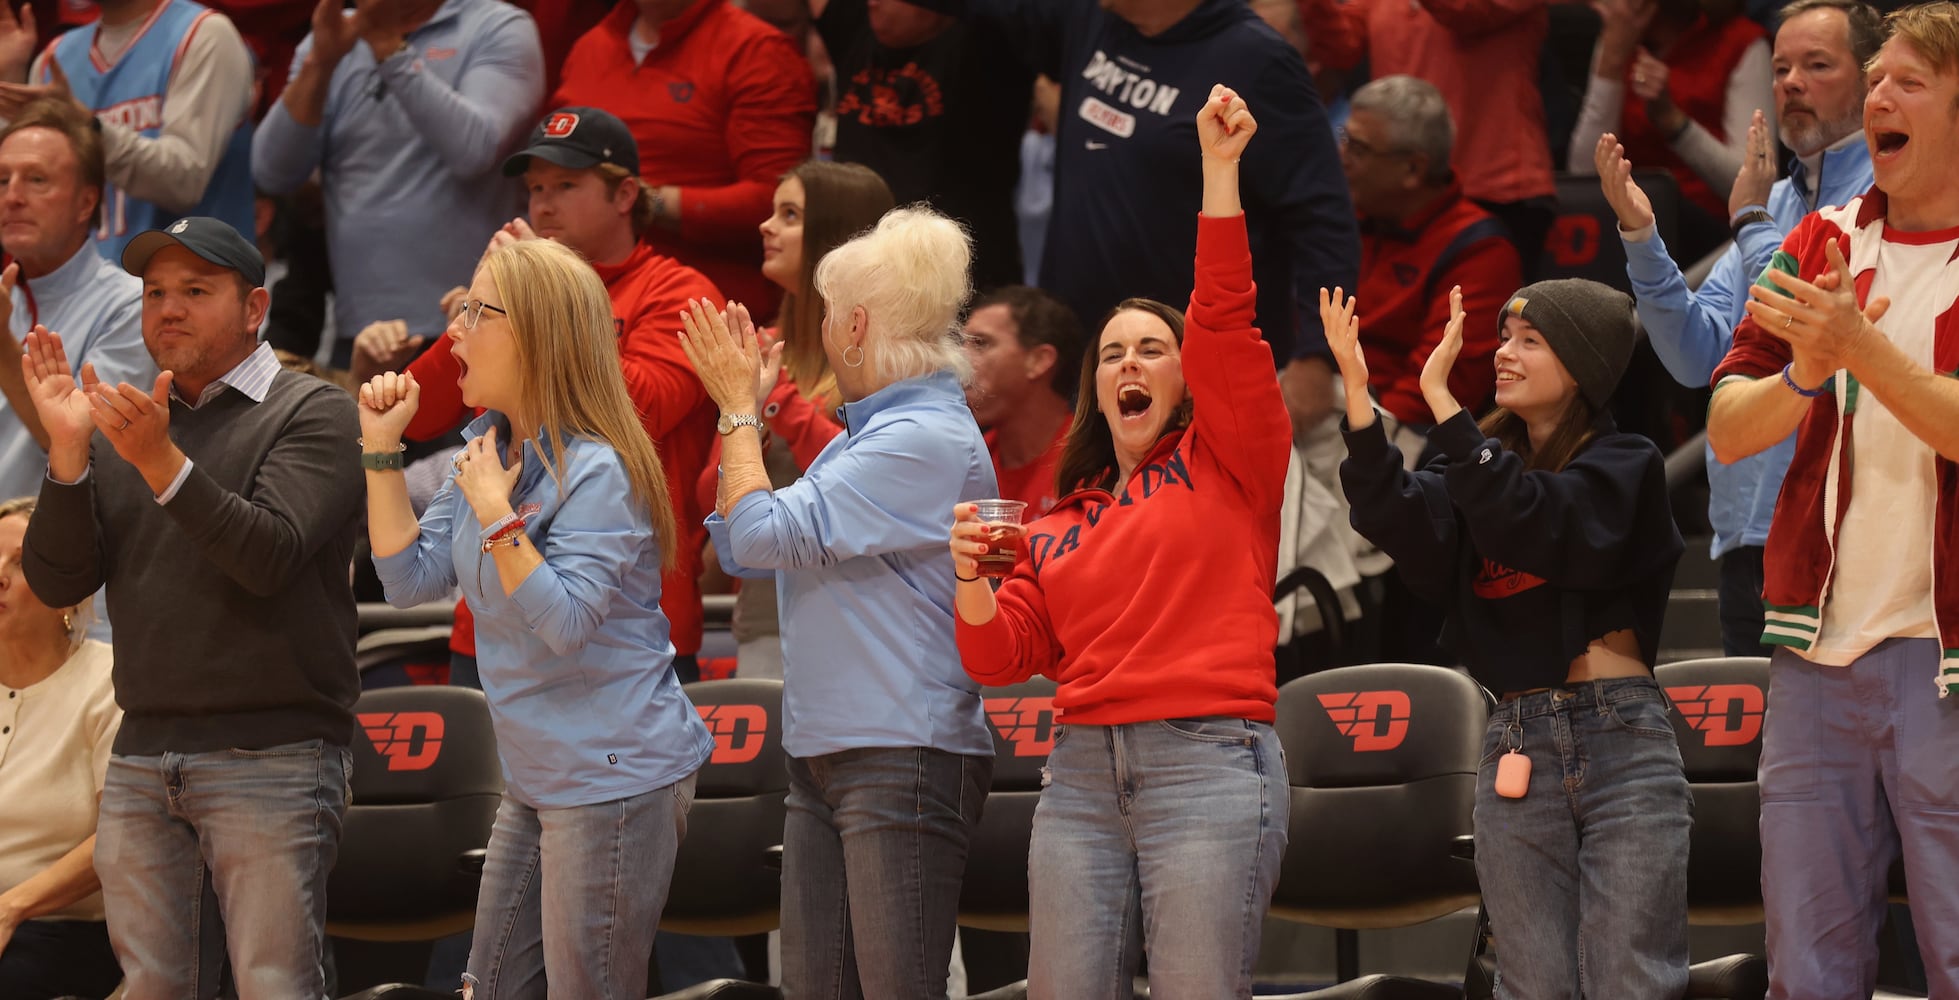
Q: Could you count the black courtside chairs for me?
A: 5